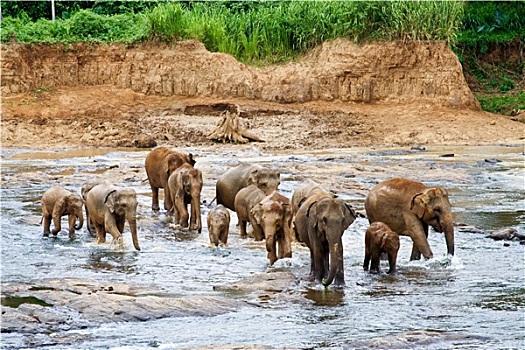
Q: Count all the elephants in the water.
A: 13